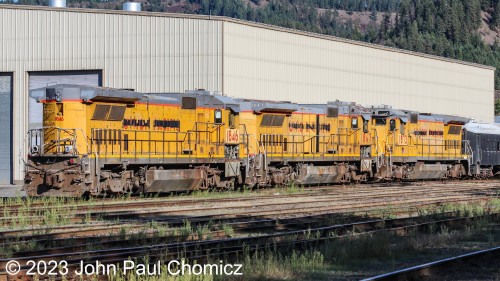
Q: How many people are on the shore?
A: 0